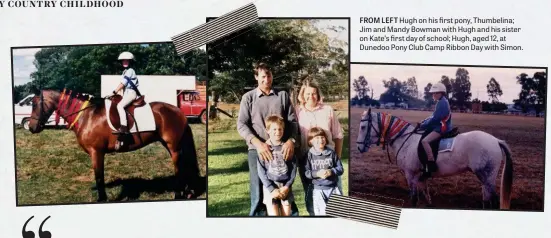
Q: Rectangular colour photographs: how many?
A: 3